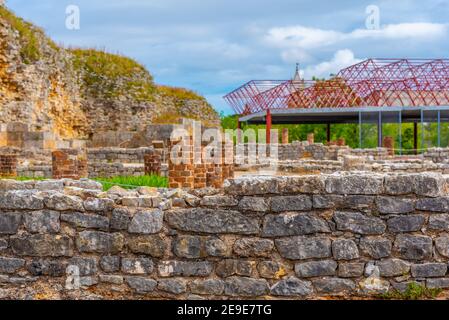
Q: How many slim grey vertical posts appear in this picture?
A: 5